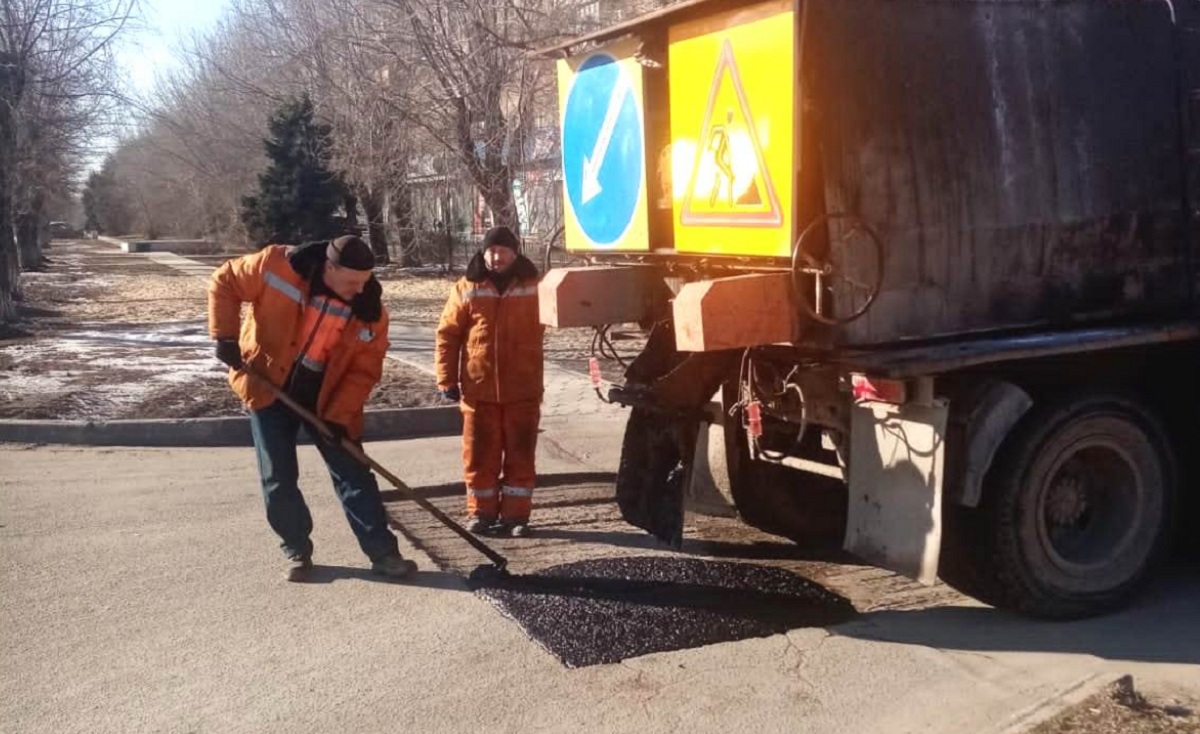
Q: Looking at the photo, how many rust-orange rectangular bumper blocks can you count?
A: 2